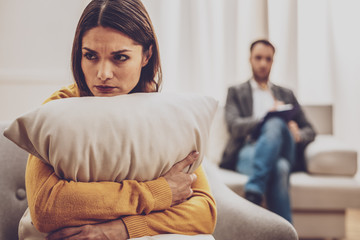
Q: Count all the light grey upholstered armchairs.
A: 1